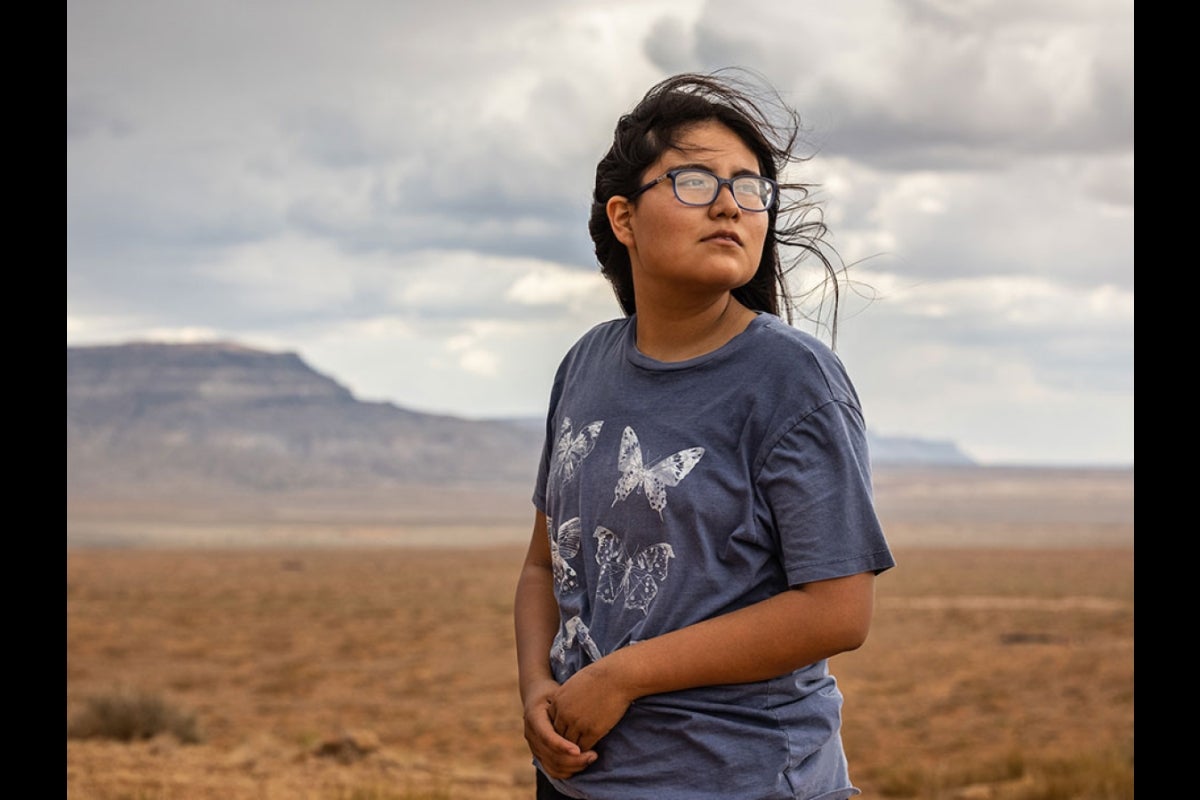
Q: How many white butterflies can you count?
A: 5